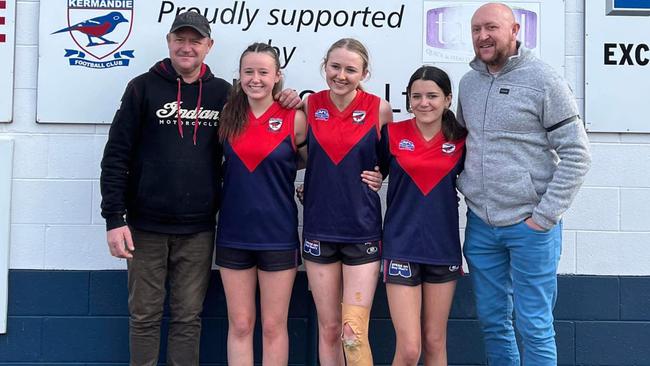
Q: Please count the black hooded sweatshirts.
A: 1